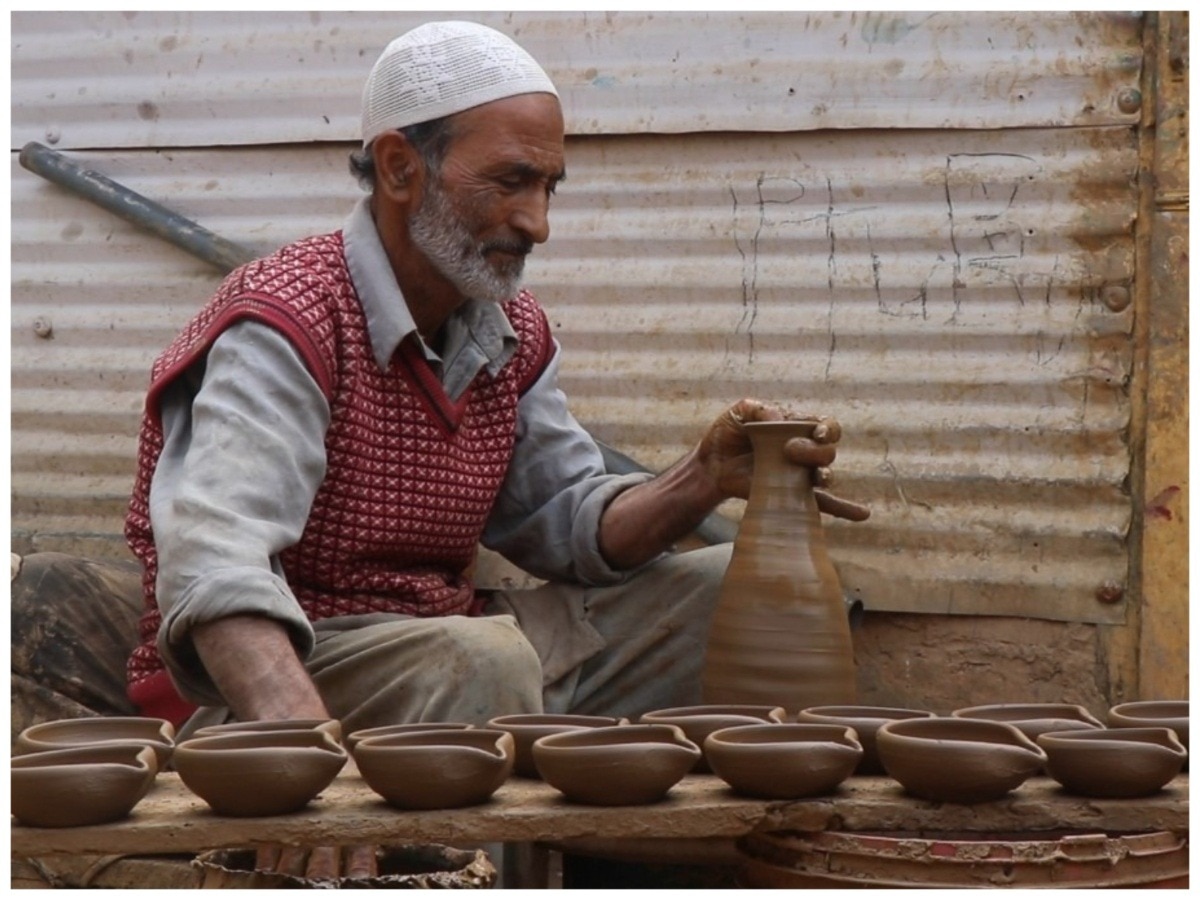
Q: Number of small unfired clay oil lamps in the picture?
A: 15